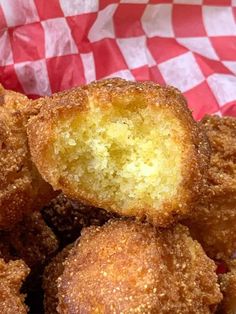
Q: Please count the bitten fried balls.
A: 1